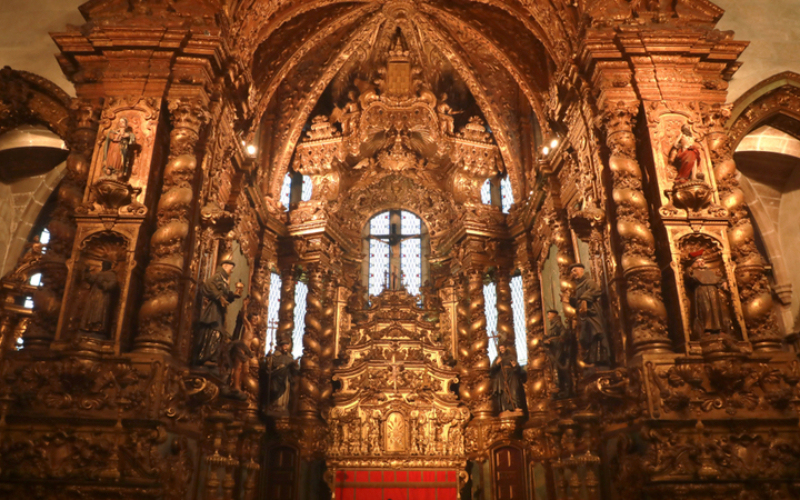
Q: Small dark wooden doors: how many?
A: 2